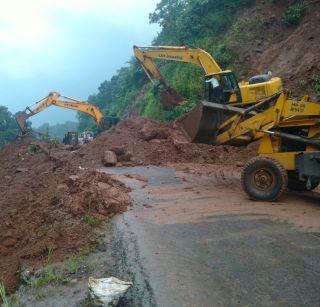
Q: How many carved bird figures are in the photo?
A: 0